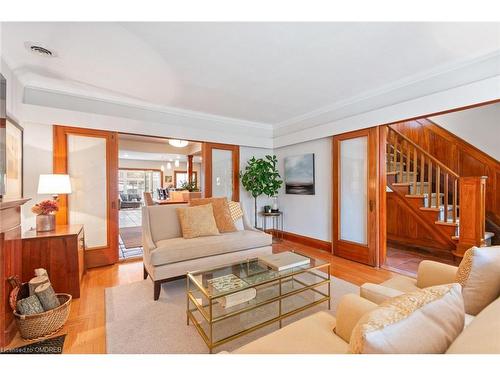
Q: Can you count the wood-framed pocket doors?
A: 3